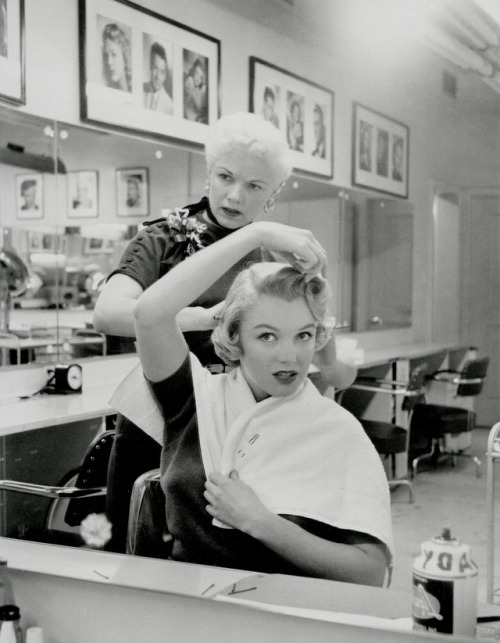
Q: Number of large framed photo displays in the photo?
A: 4